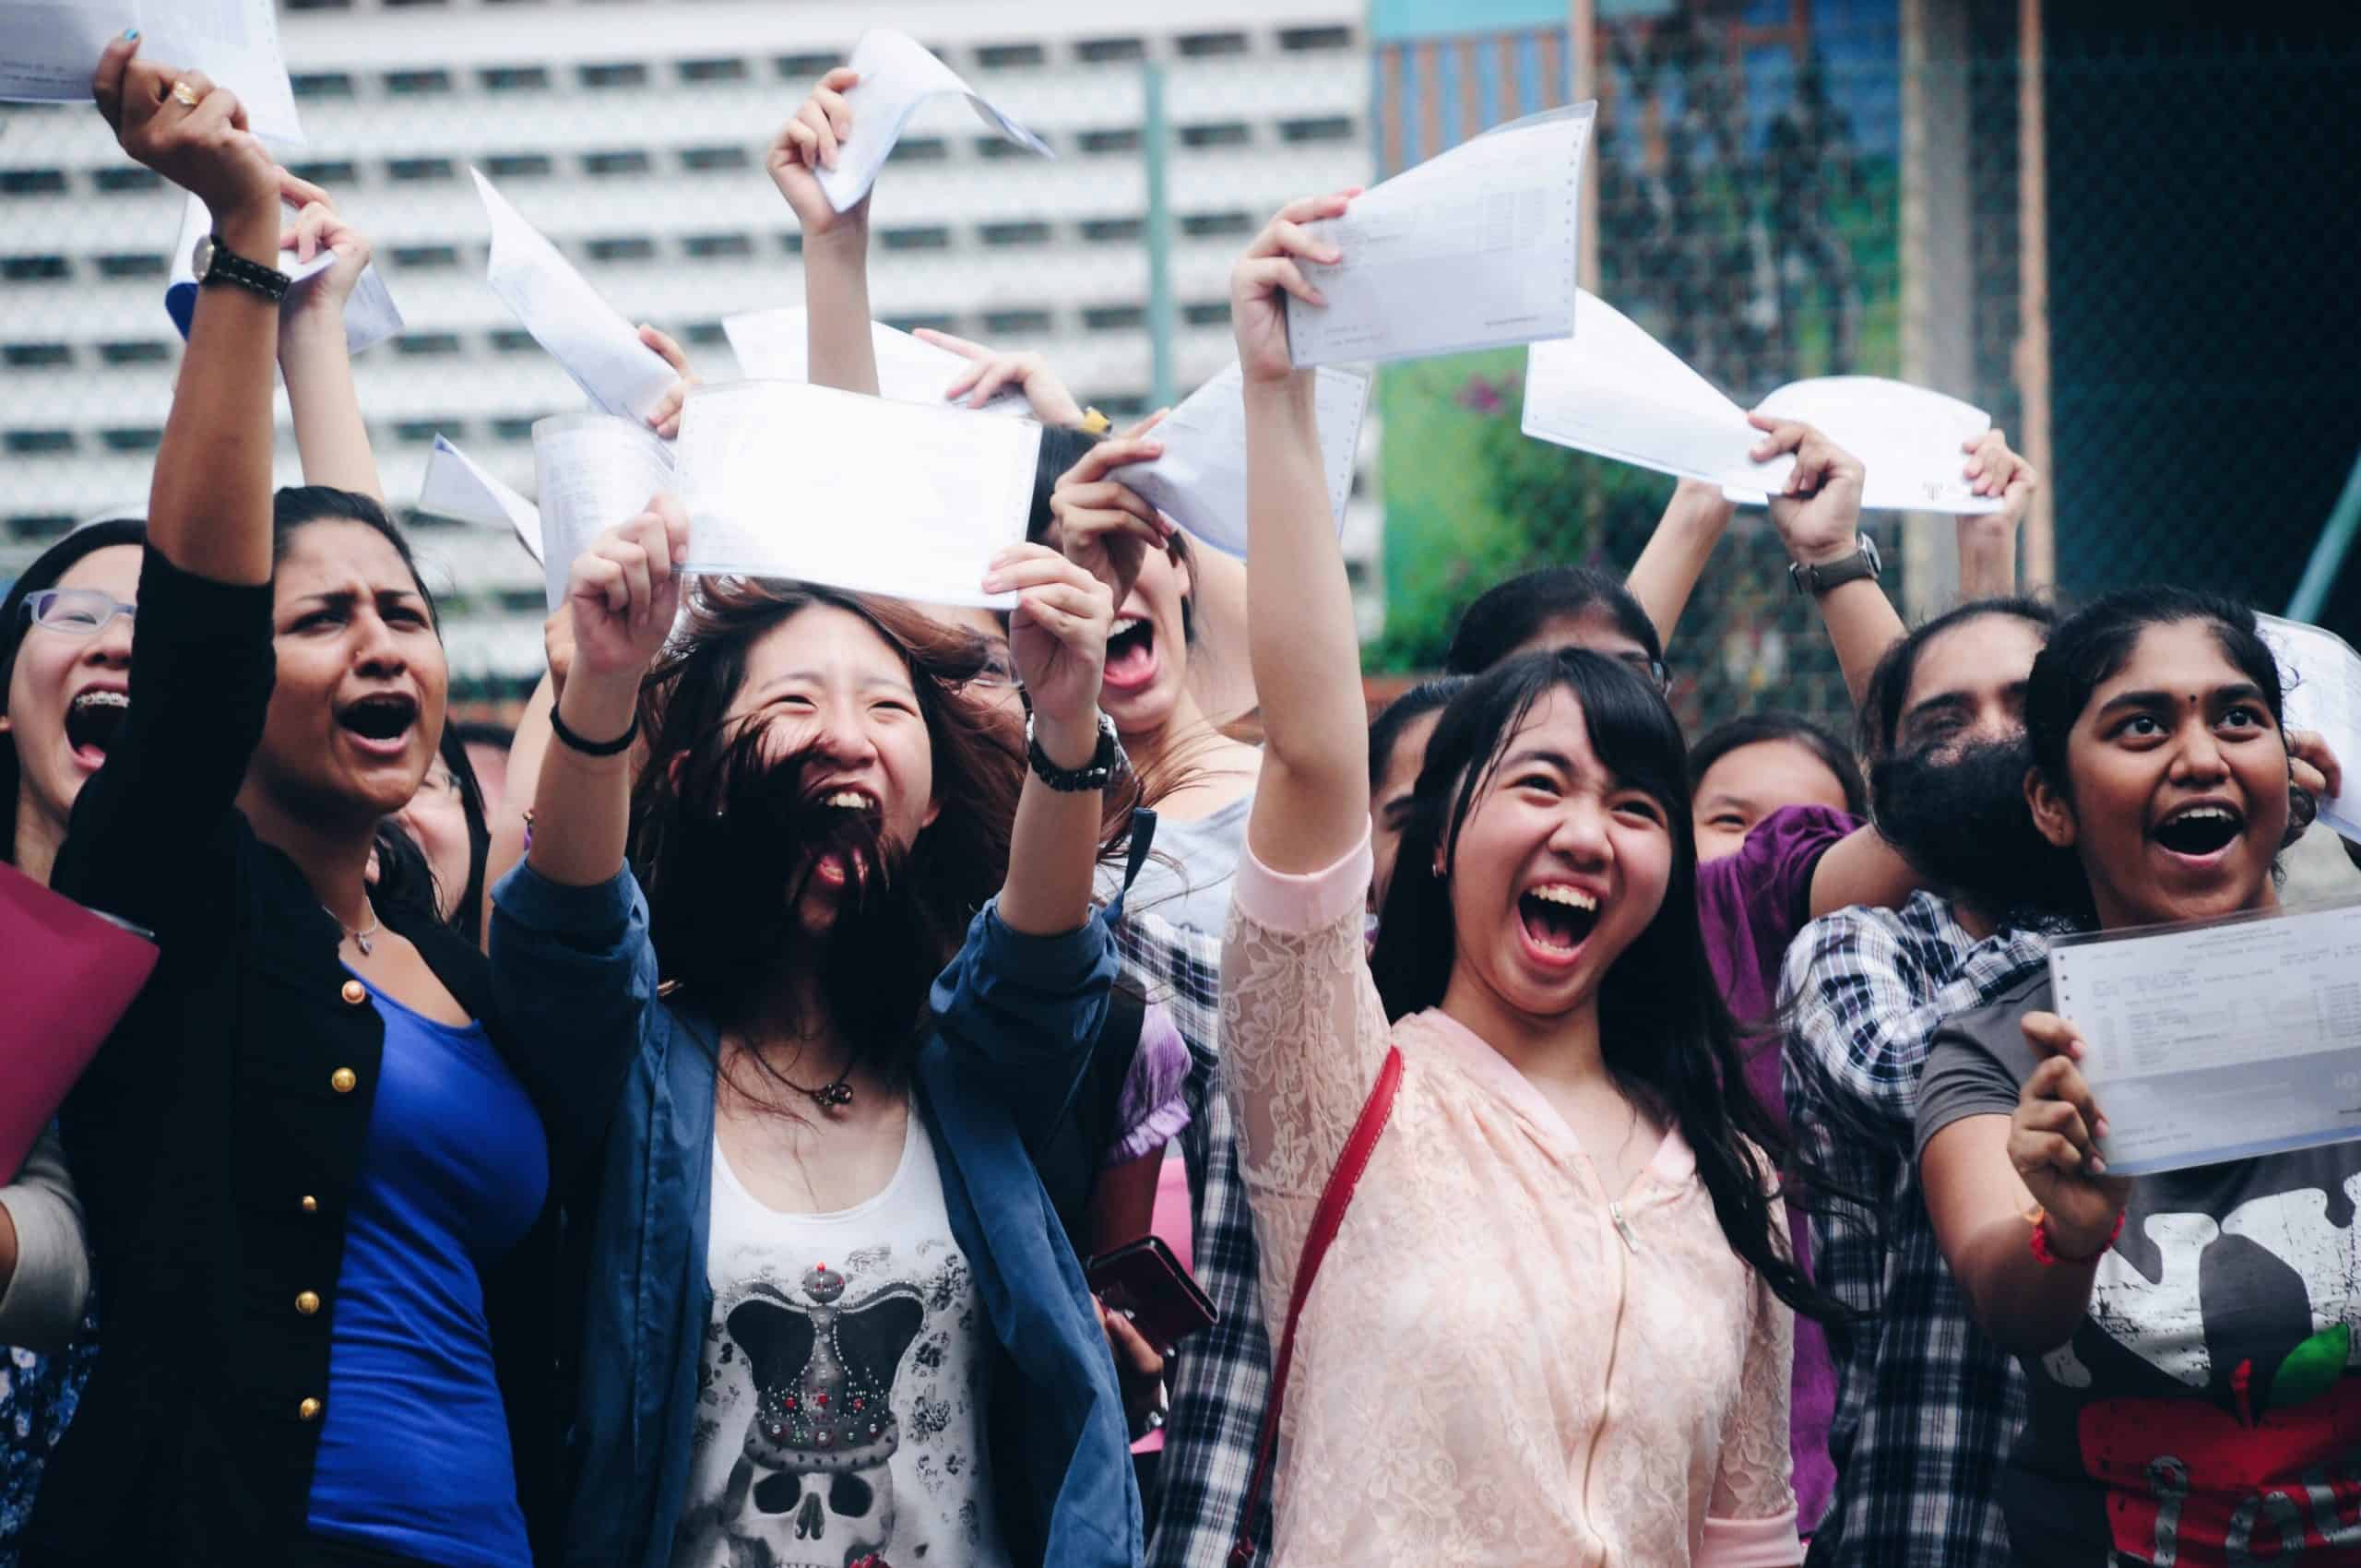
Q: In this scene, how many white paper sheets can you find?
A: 14